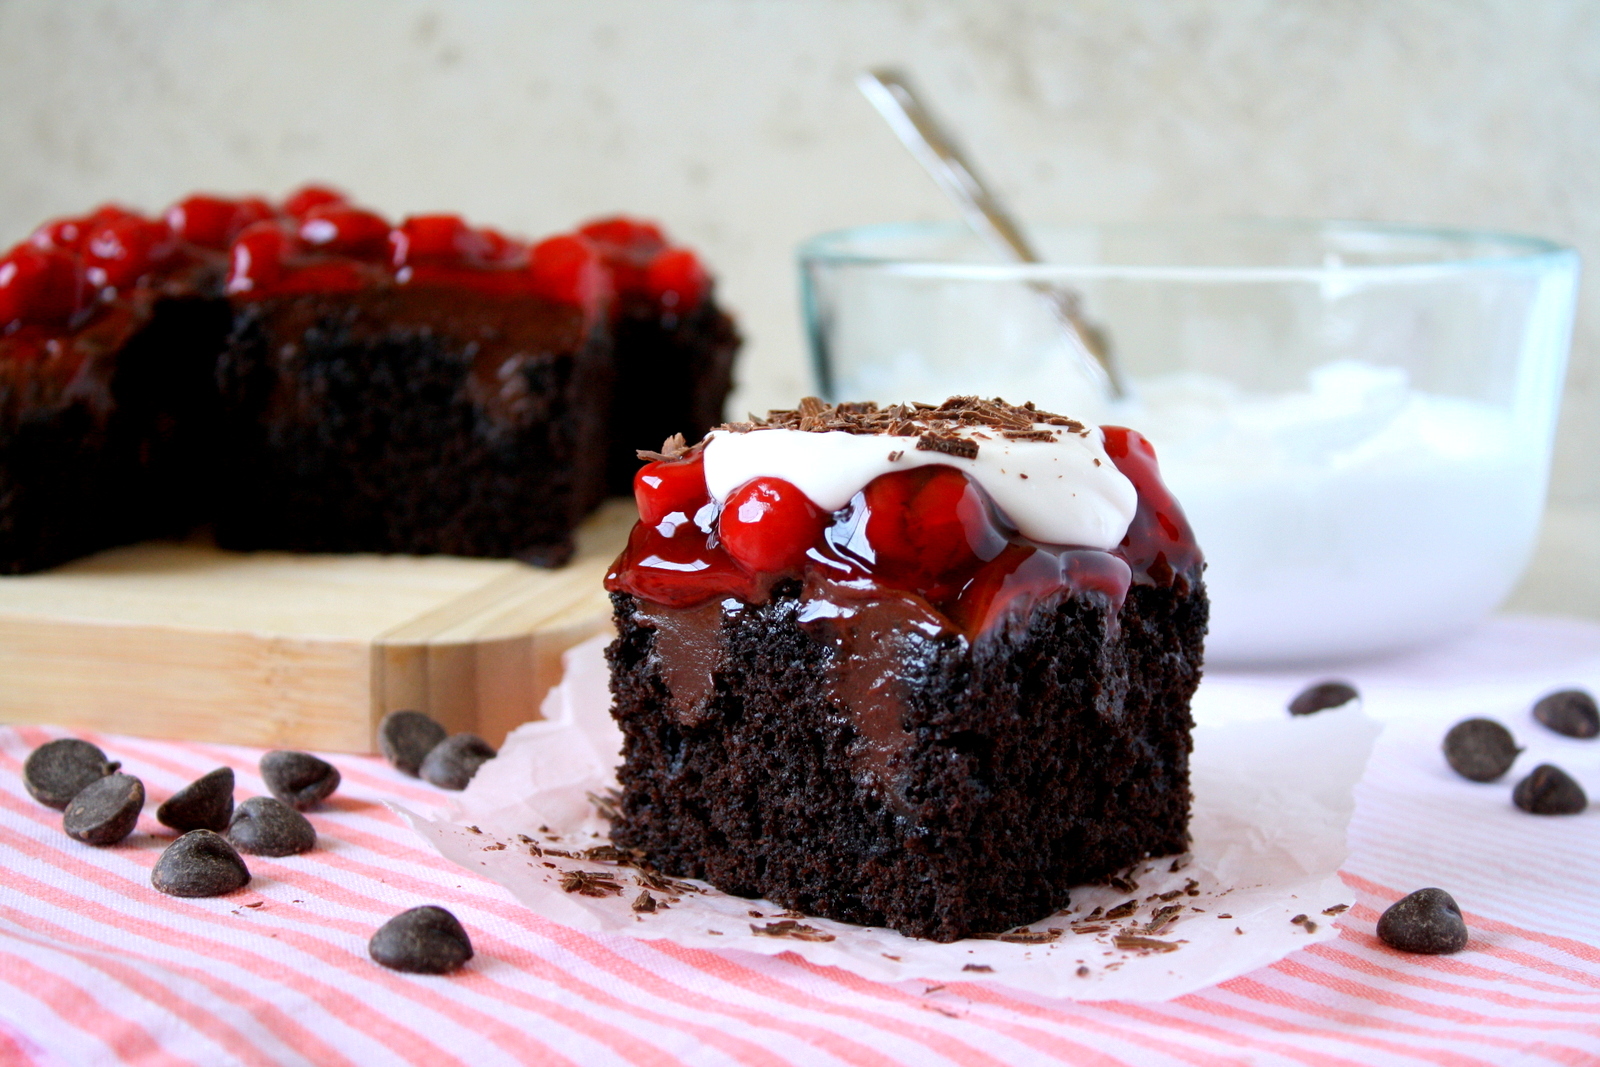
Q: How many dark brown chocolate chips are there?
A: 14